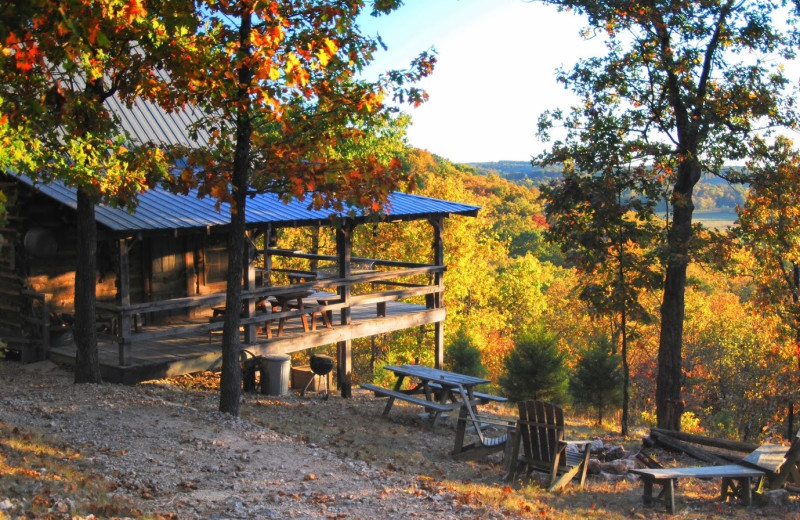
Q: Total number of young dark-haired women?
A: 0